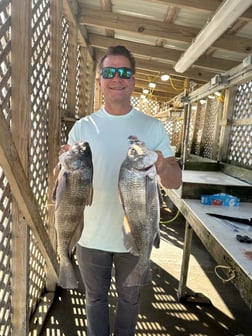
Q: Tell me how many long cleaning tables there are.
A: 1